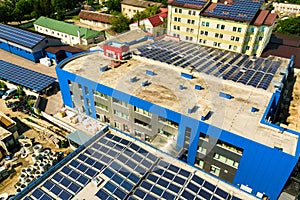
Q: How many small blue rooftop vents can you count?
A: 11